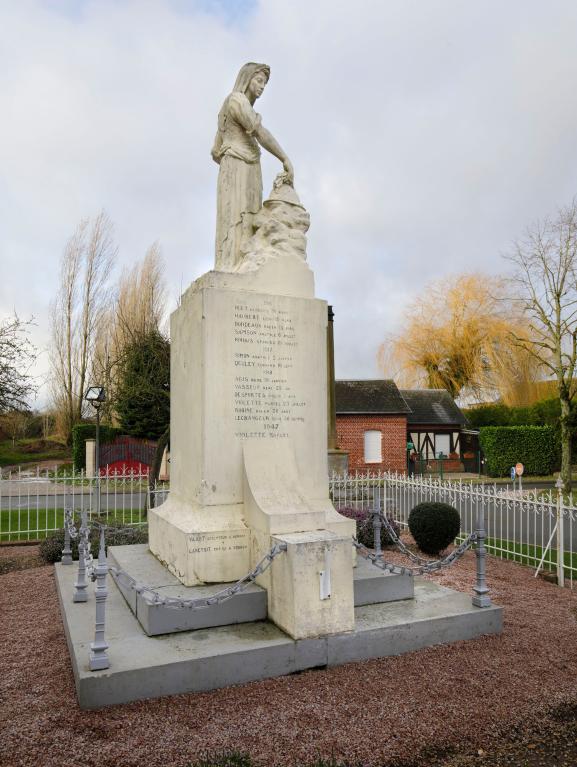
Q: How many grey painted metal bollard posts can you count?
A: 5